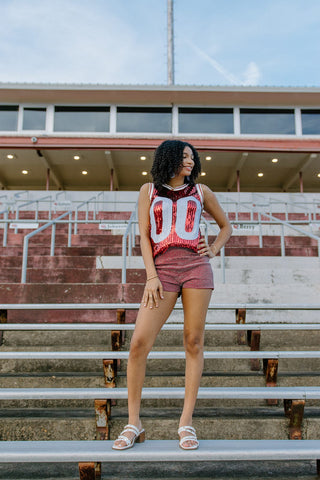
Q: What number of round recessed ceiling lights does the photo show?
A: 11